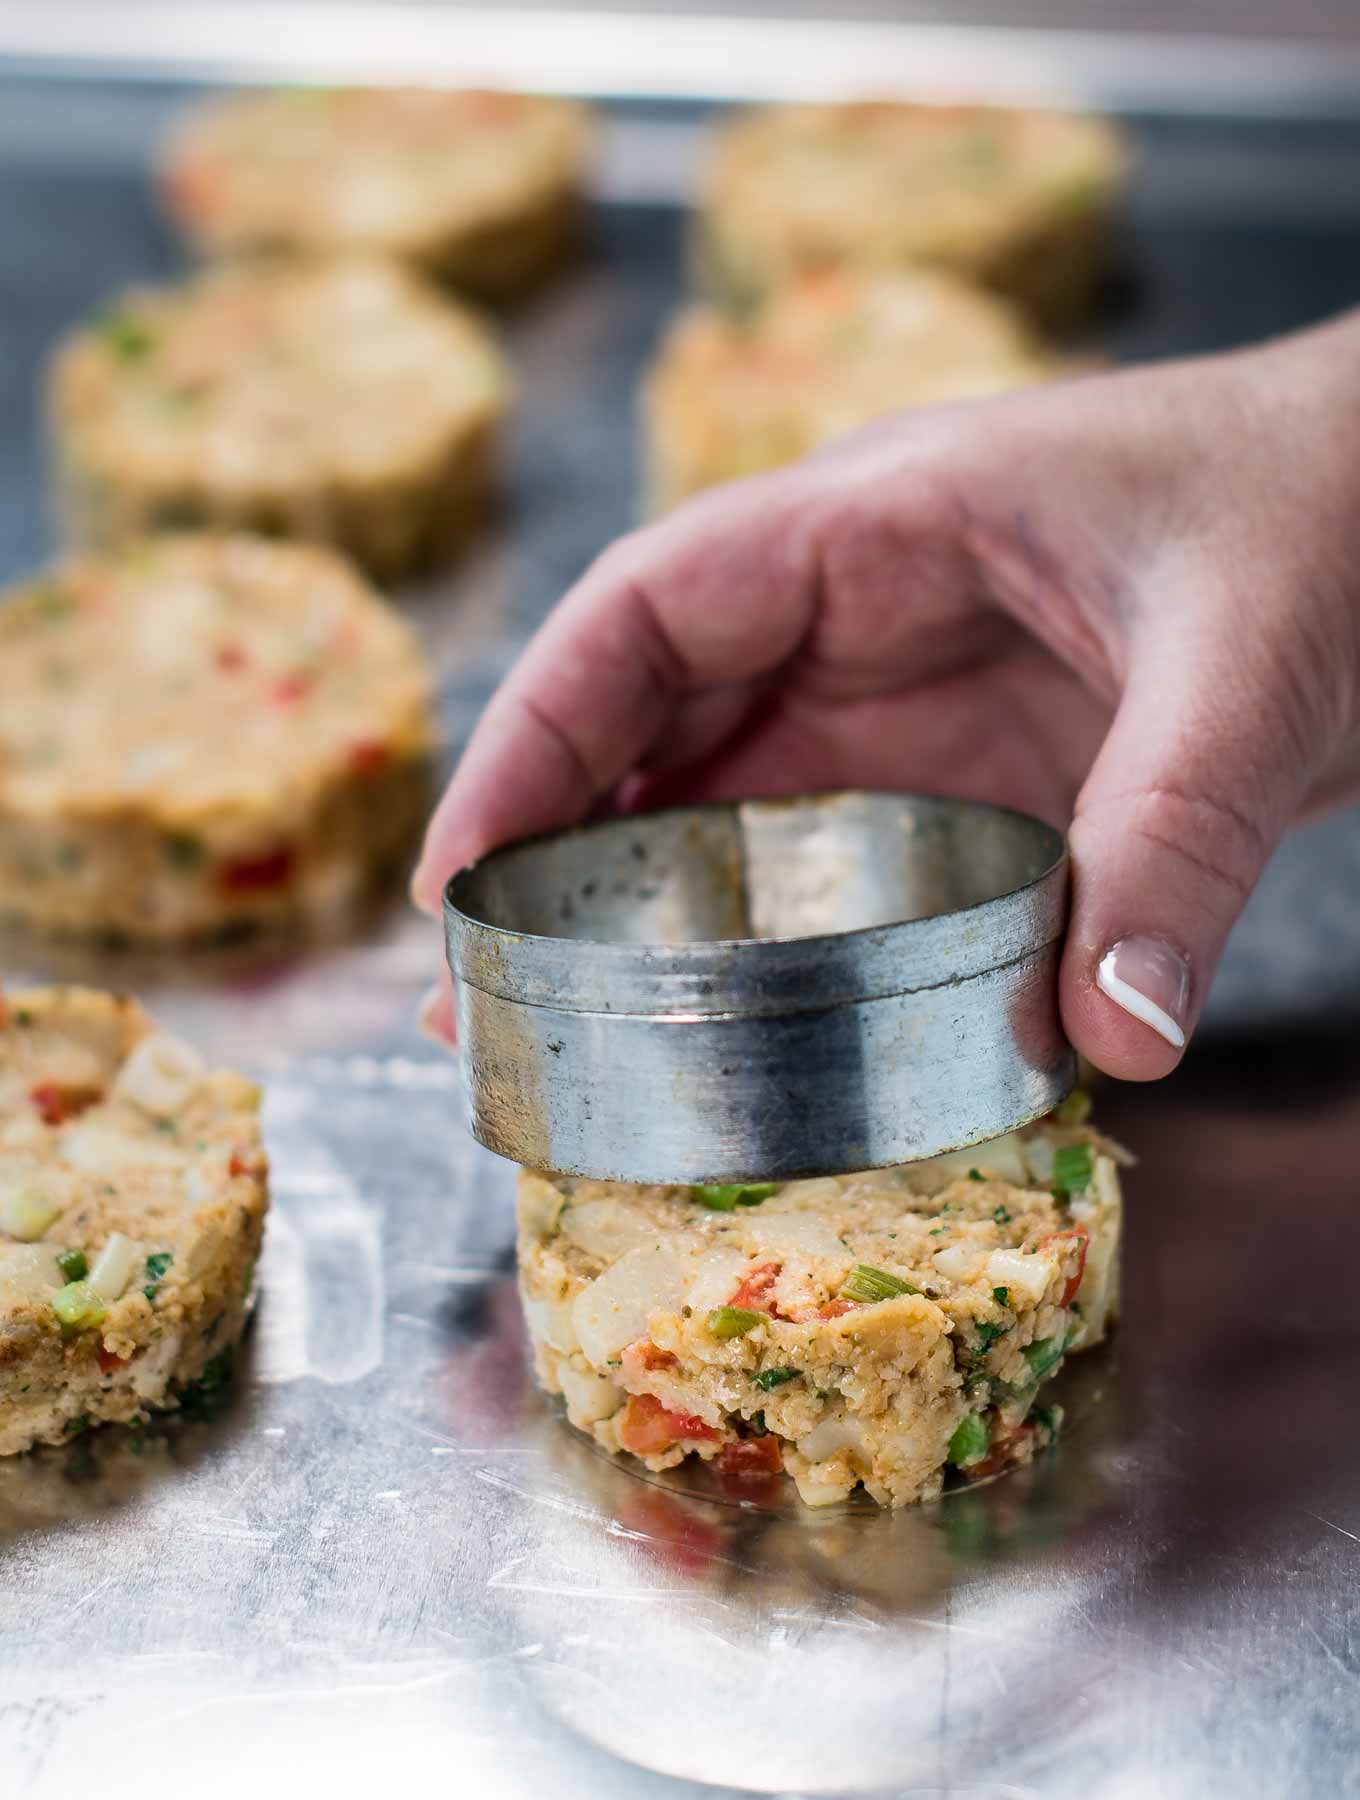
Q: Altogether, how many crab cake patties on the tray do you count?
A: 7